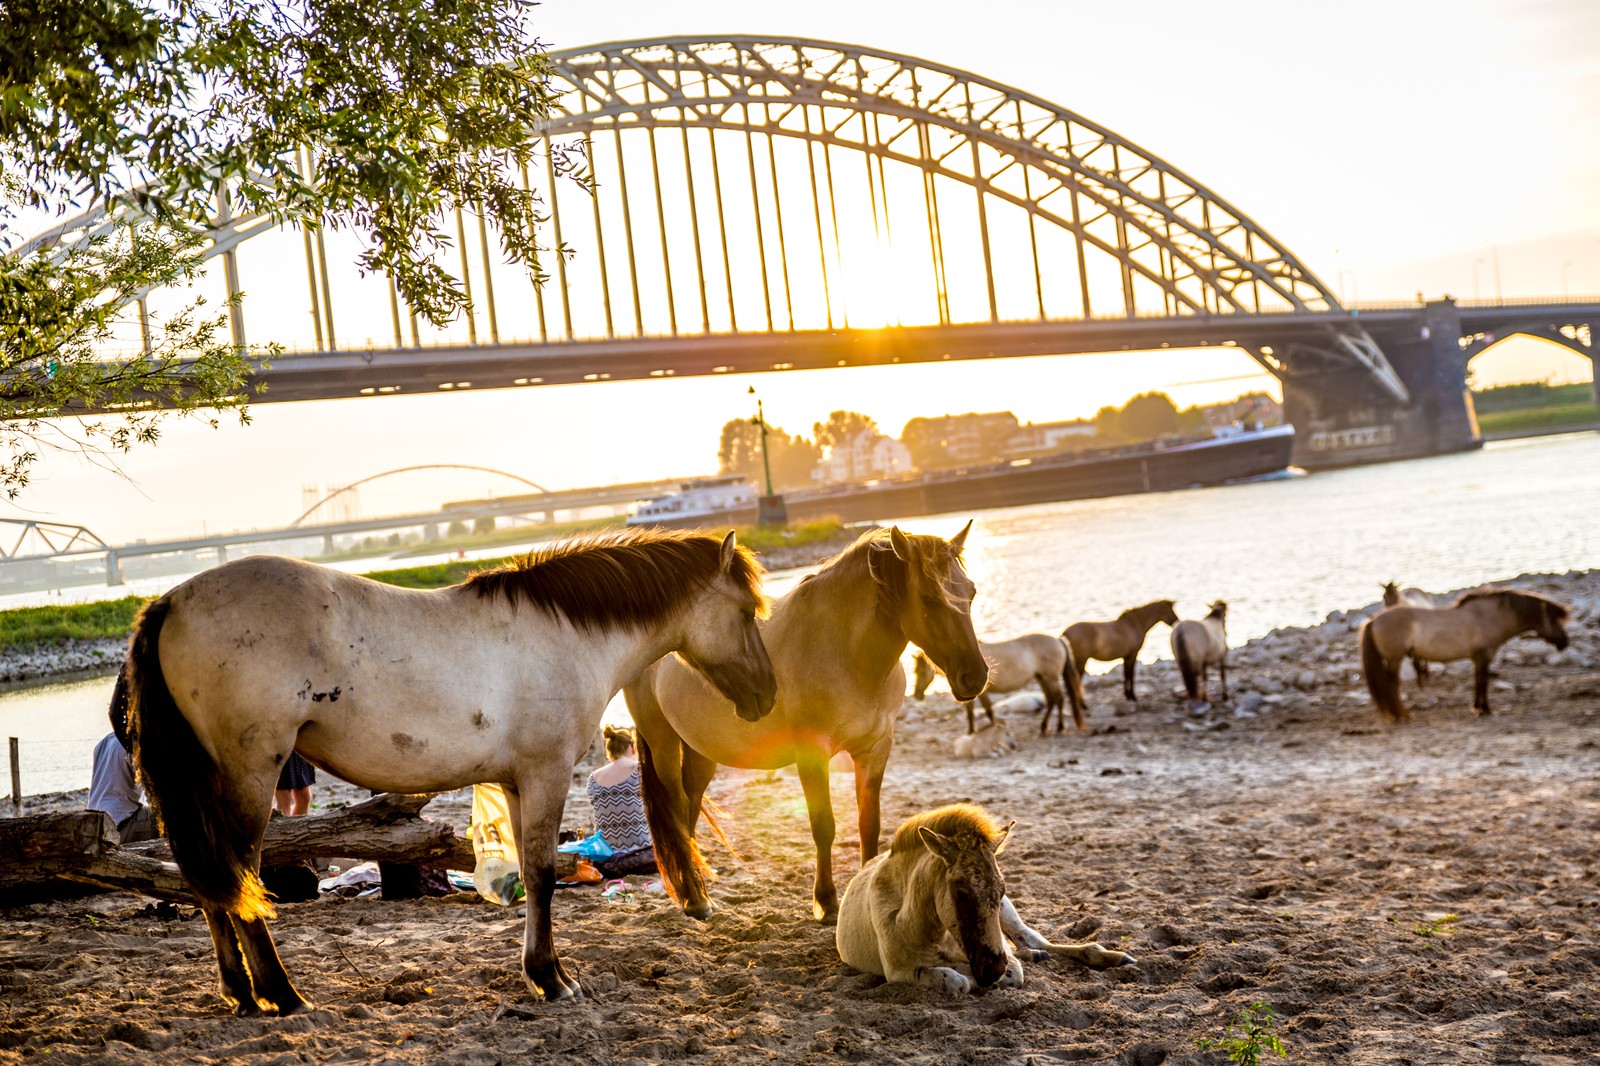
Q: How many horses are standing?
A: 7